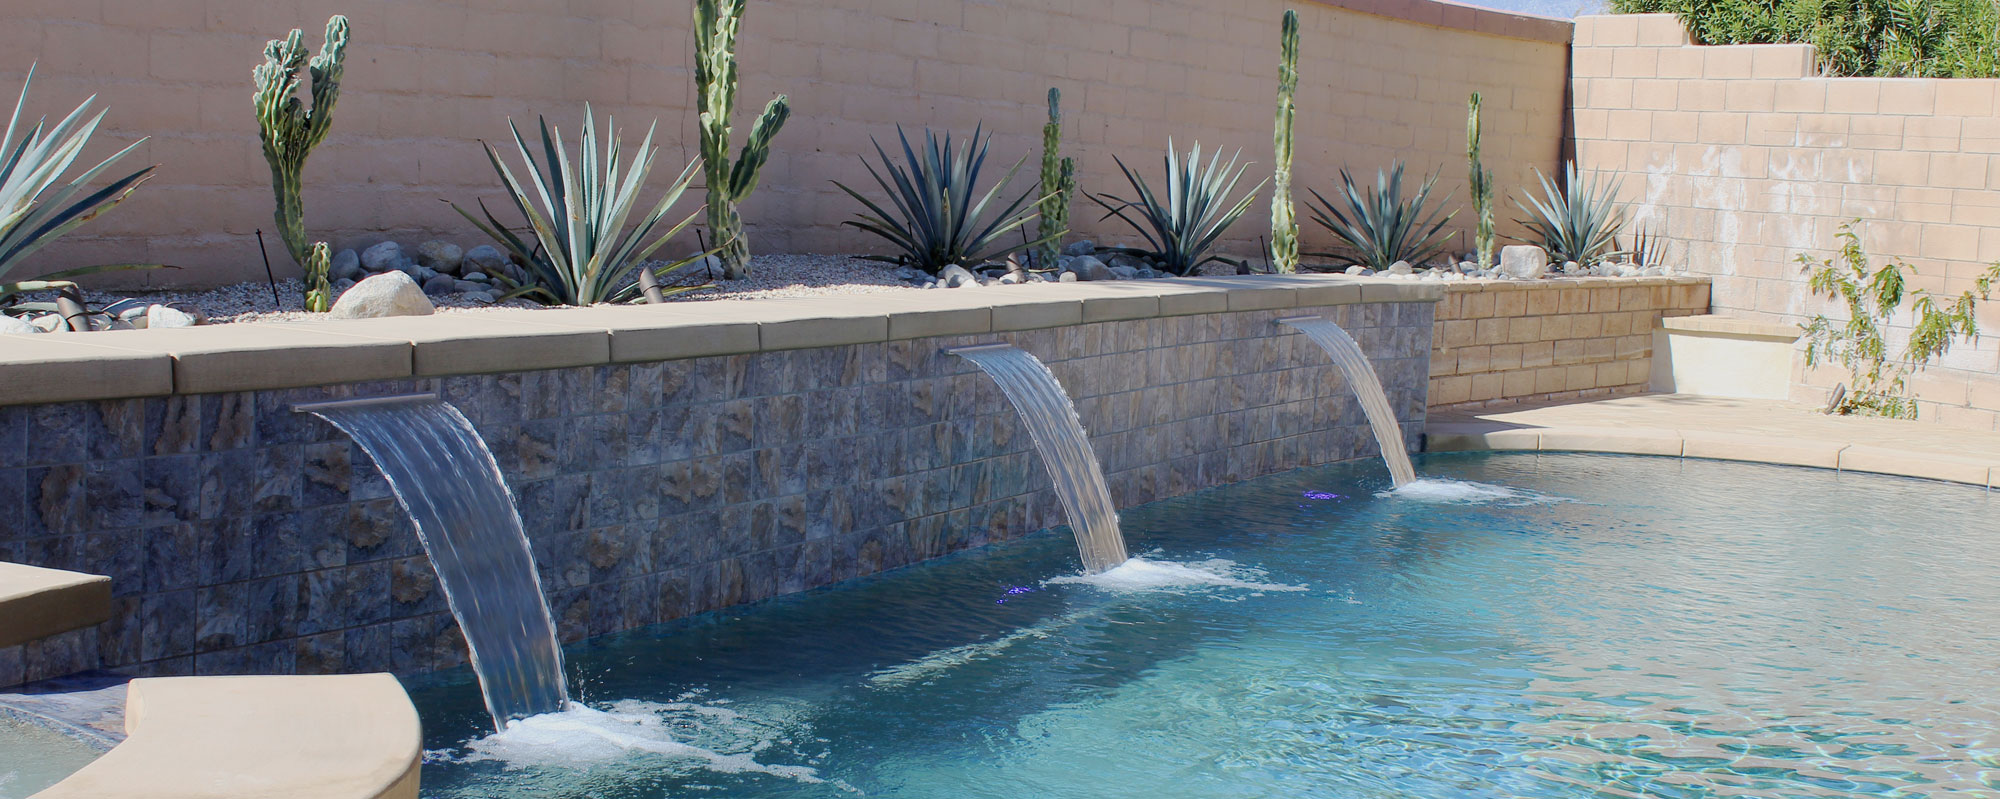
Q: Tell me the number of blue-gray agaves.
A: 6